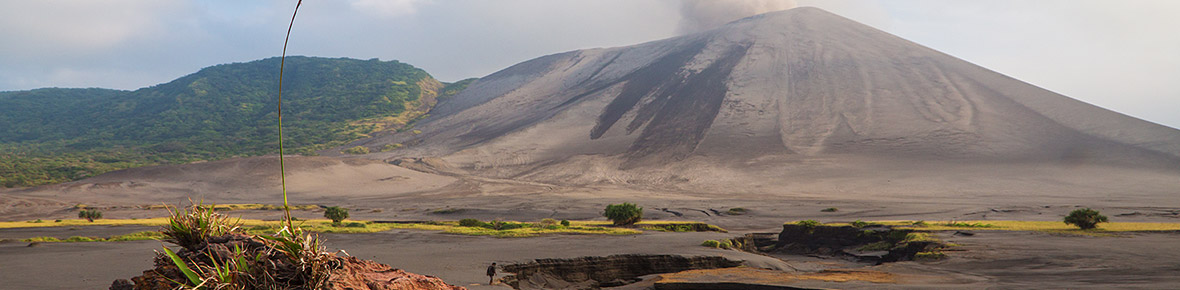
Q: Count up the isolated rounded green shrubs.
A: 4